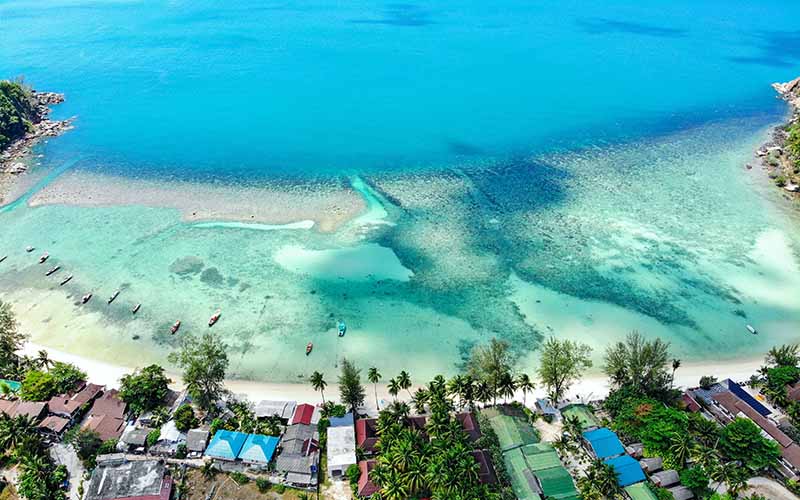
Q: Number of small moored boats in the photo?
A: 13